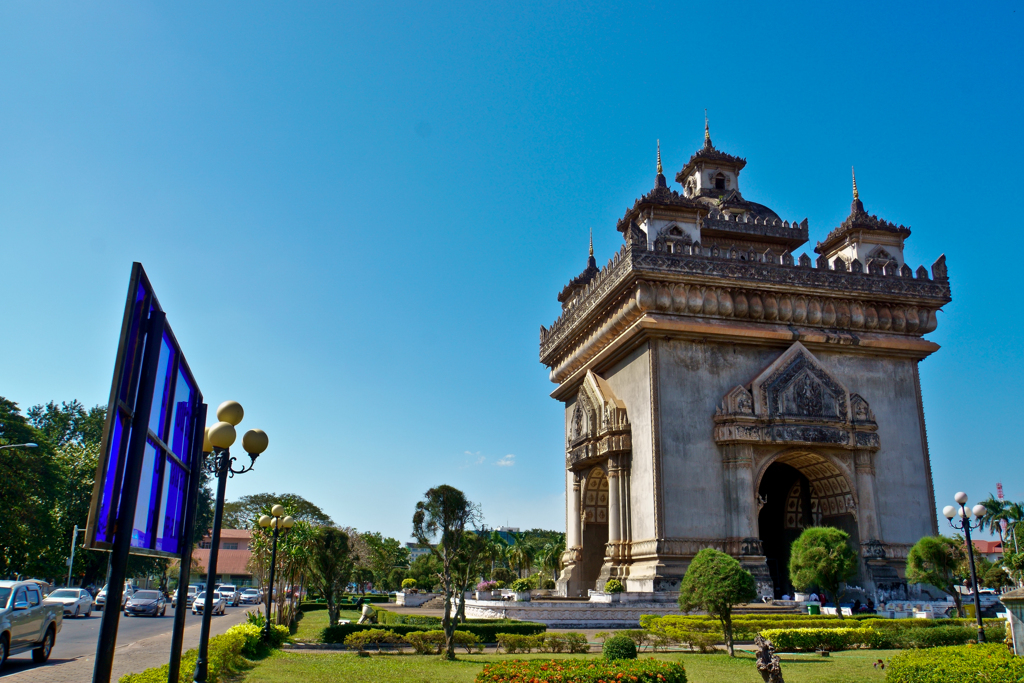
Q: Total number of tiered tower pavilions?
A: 4